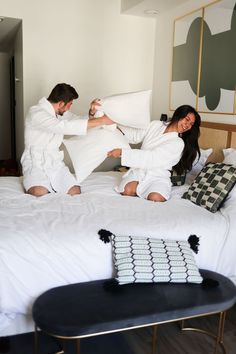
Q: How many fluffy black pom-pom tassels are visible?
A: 4